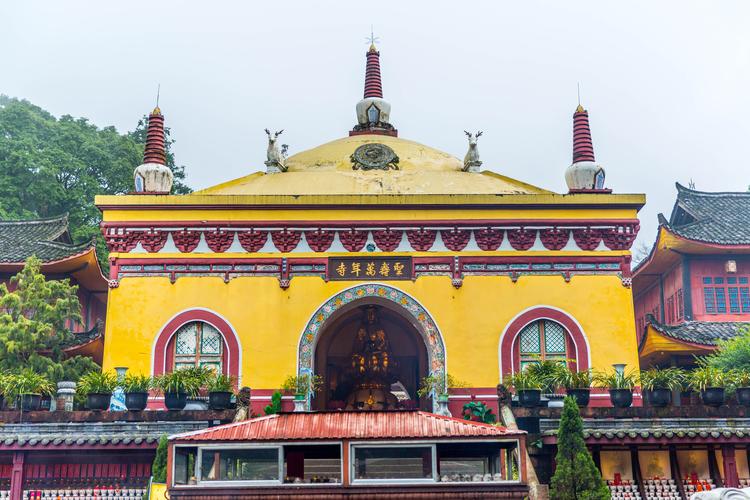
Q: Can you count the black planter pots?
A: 12